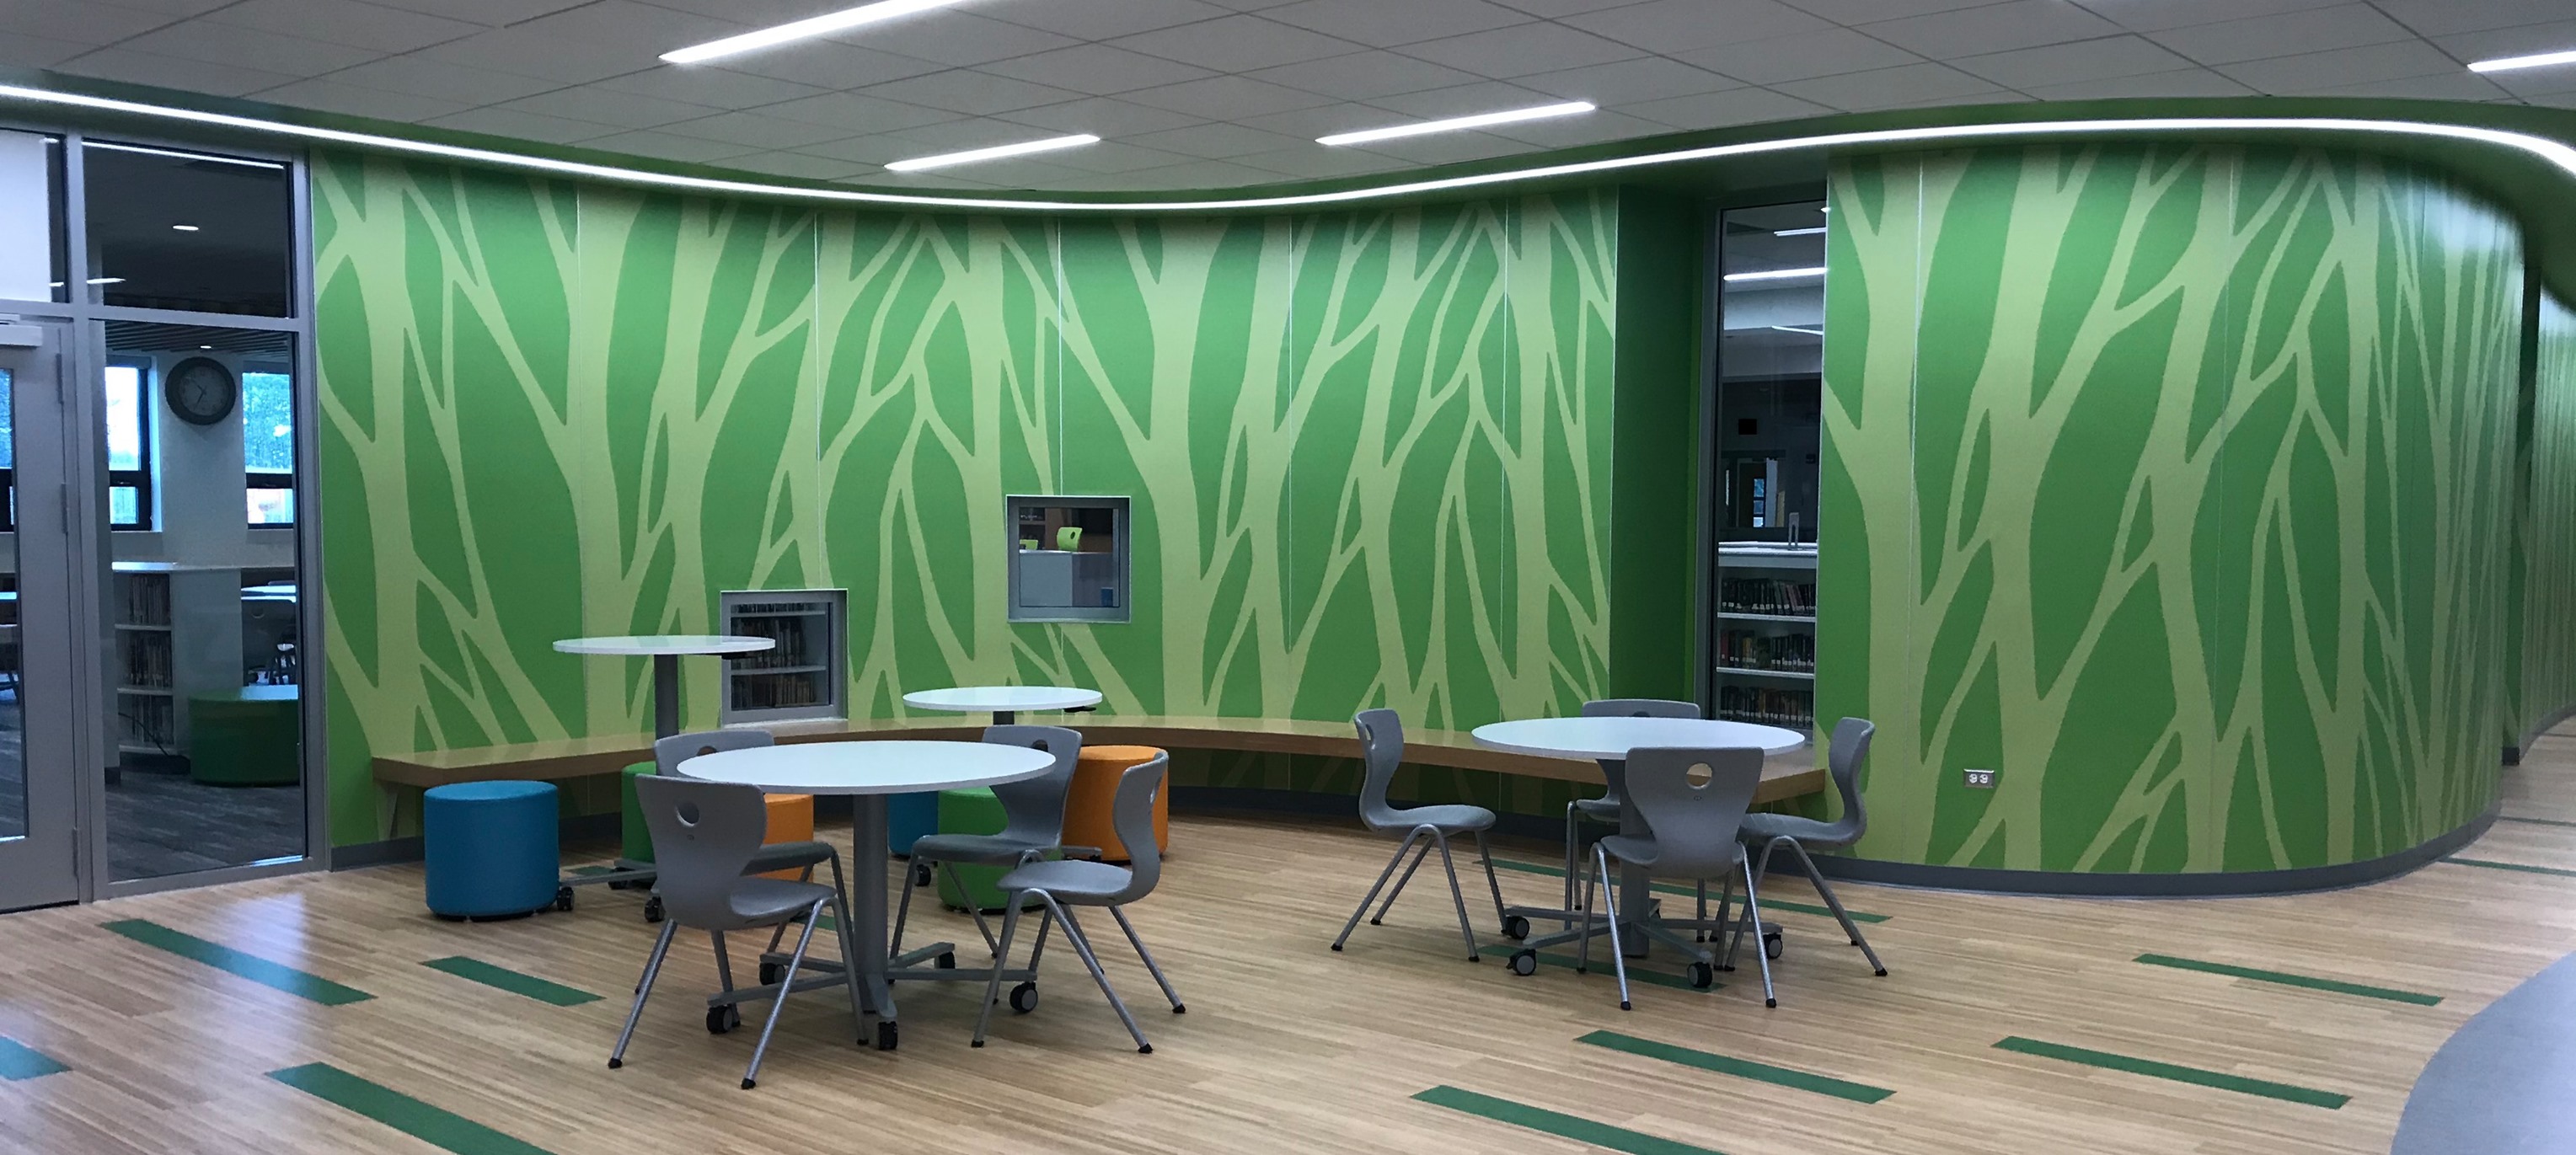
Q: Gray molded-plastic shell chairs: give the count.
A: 8